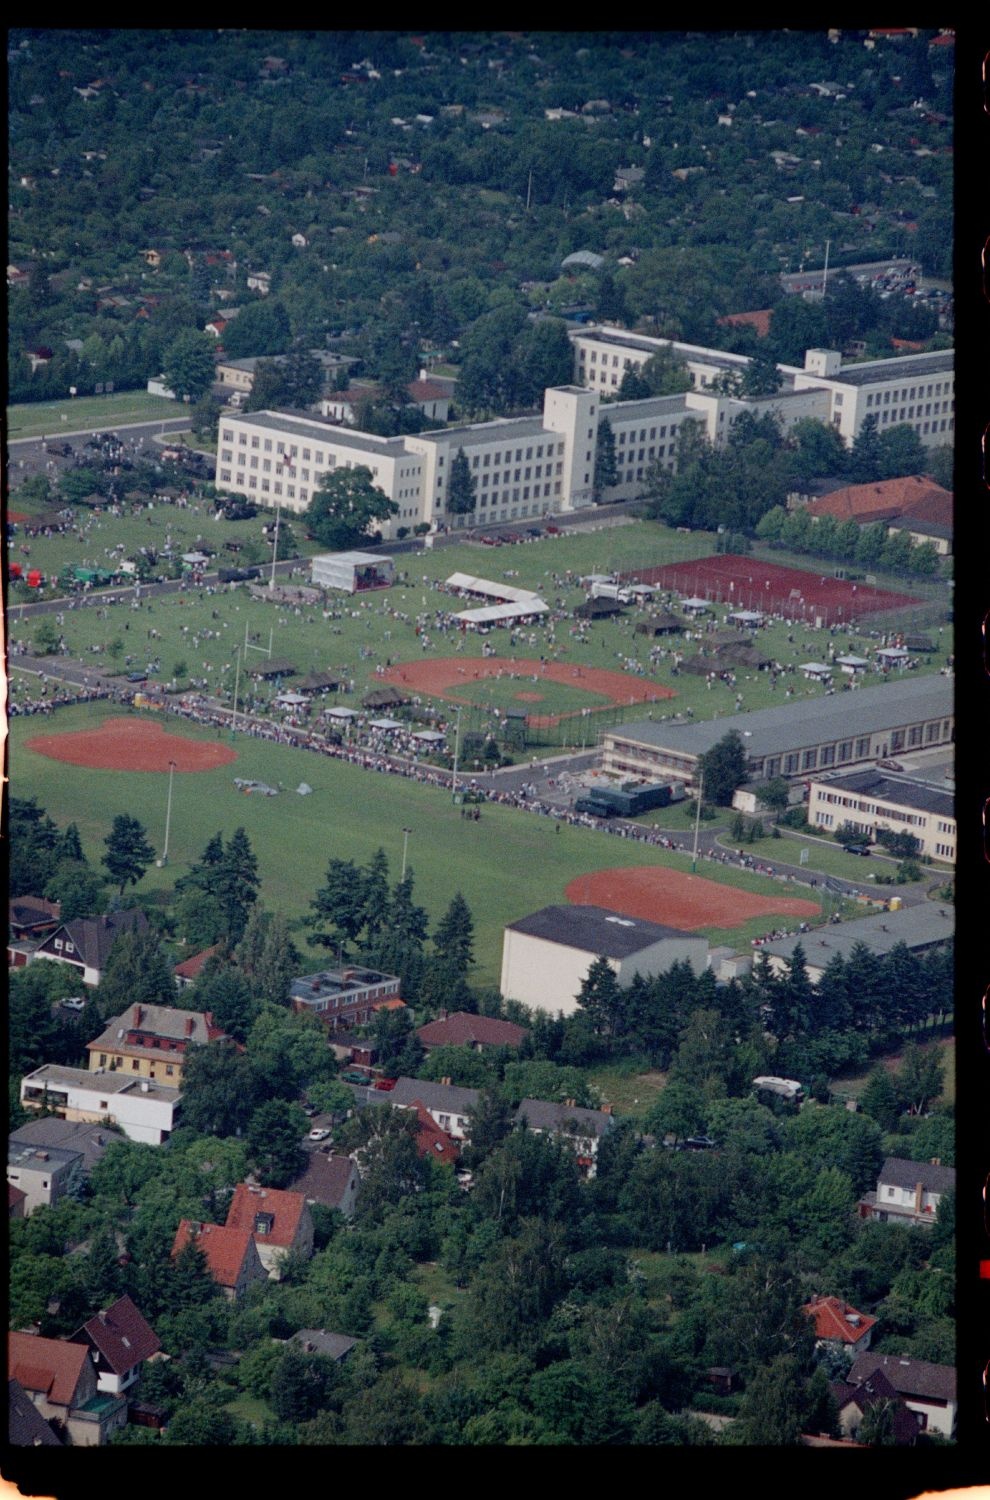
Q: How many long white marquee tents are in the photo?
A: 2